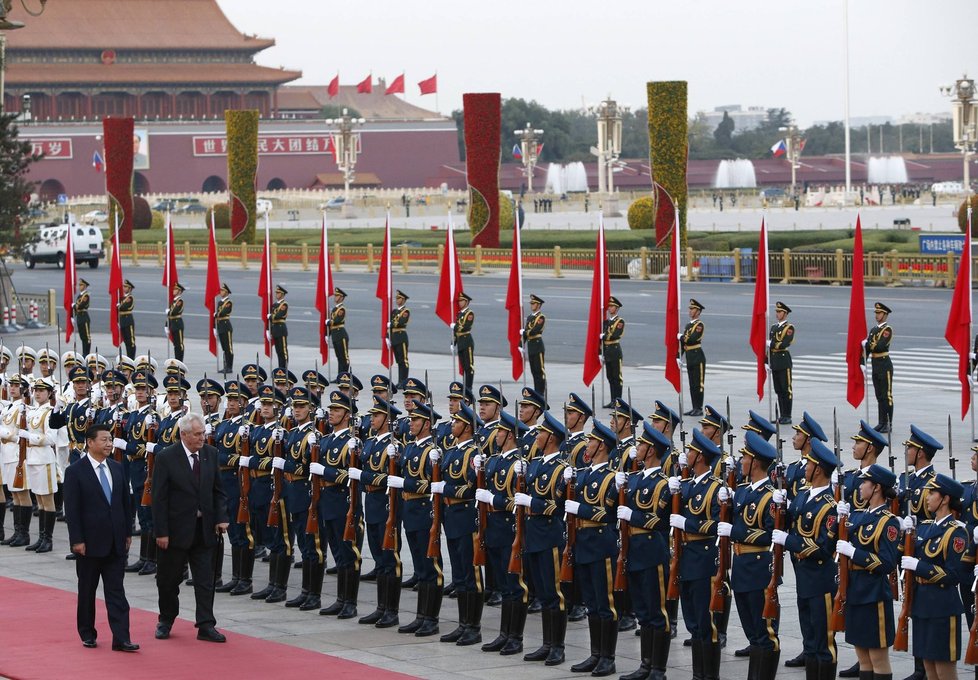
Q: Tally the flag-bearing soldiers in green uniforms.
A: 13